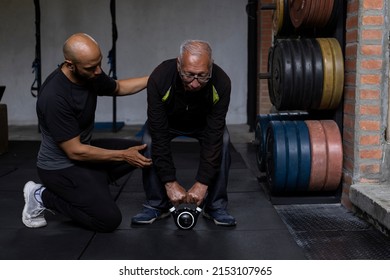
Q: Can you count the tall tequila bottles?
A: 0